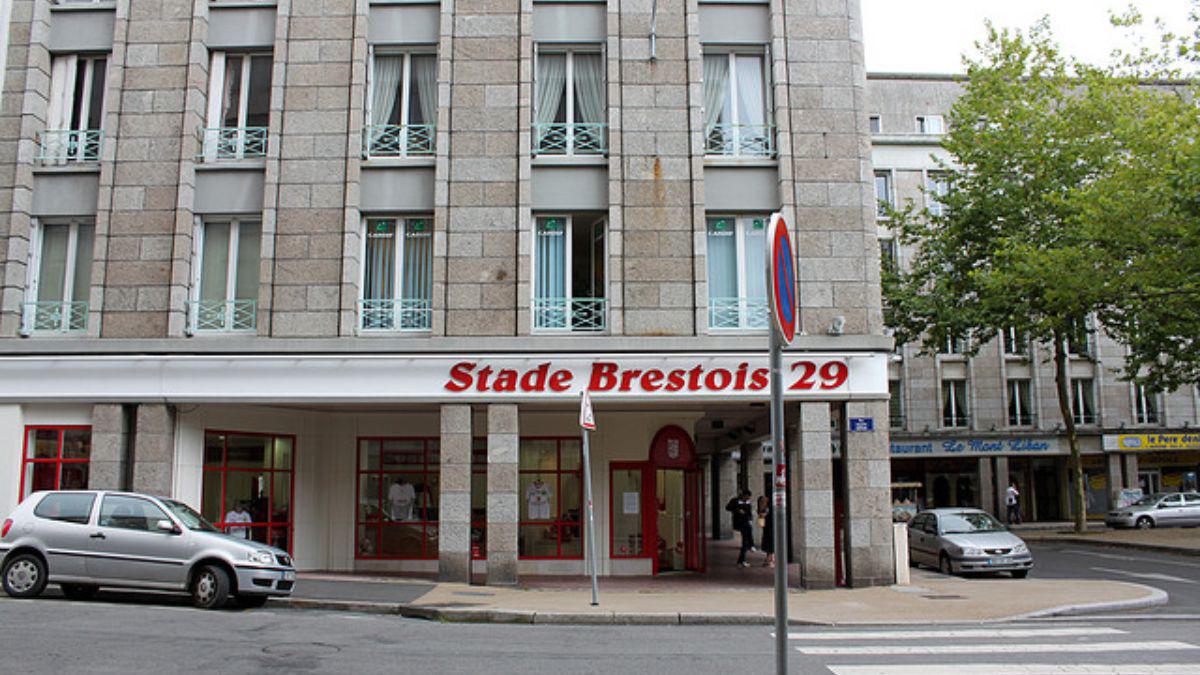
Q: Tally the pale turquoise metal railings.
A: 10